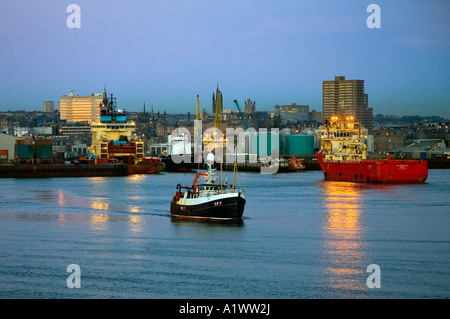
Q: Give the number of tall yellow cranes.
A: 2